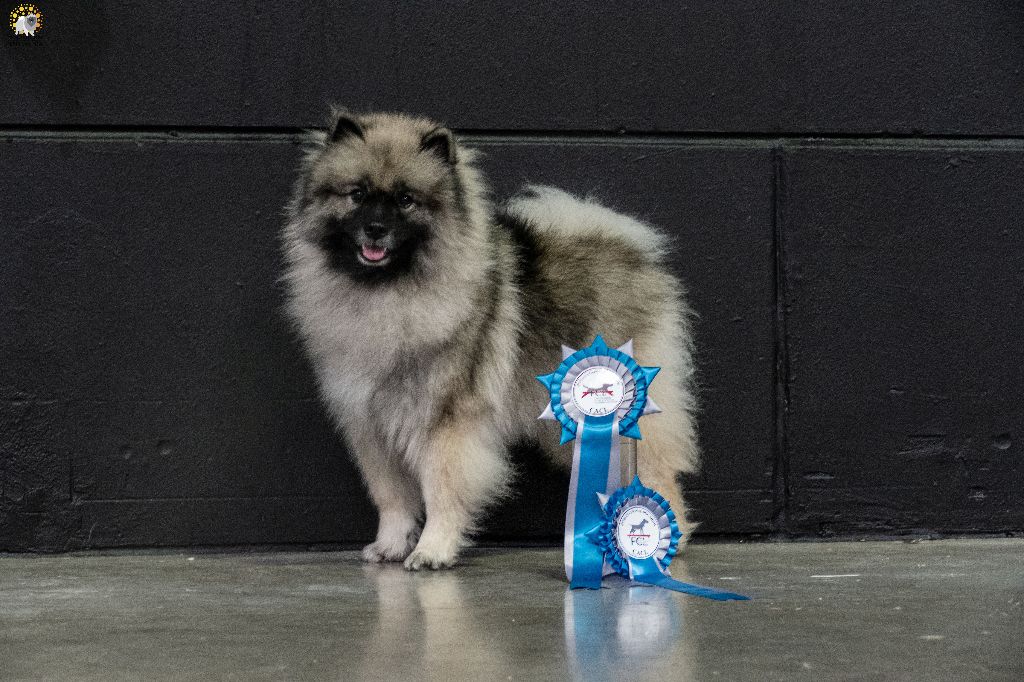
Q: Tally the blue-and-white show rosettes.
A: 2